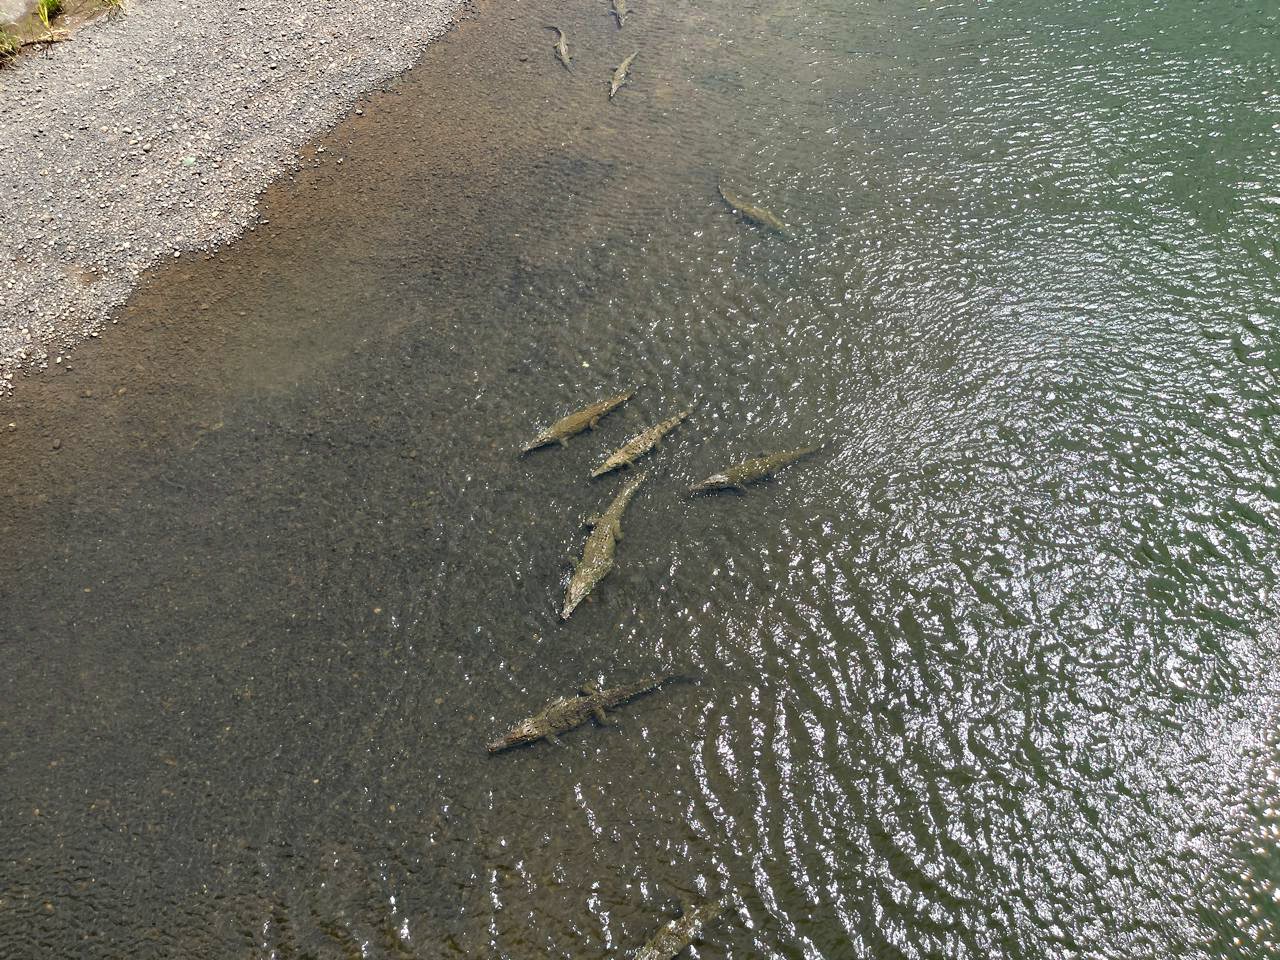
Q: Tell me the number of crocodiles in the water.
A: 10